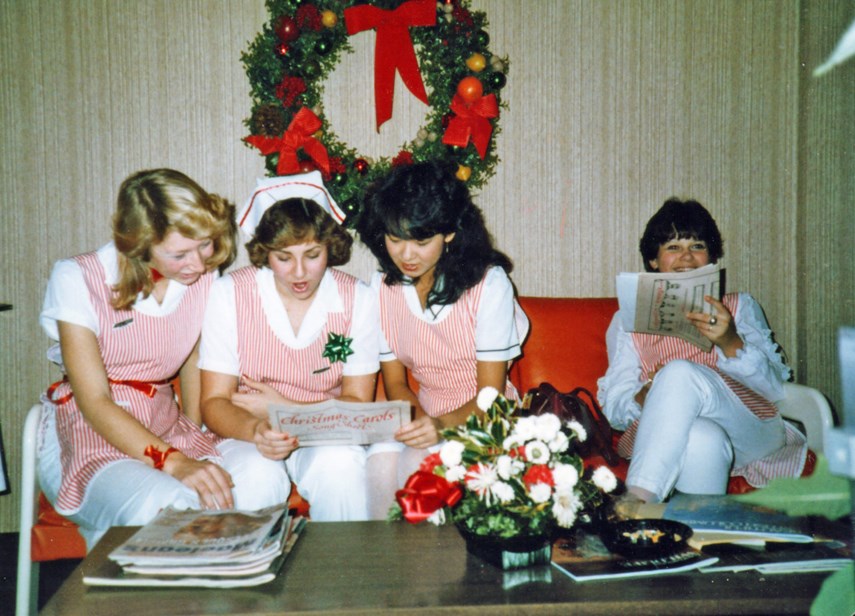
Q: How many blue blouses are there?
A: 0